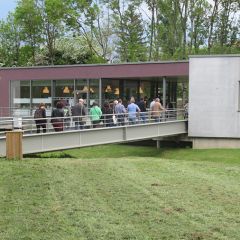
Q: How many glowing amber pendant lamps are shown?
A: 7